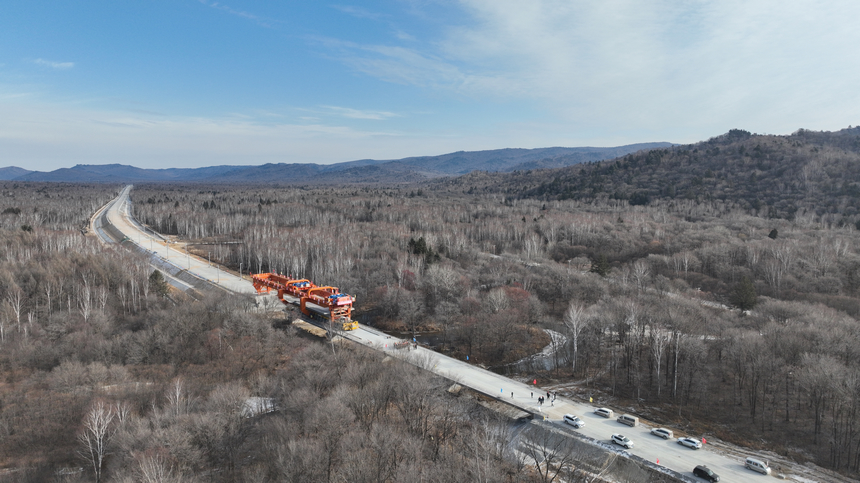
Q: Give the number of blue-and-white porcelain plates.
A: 0